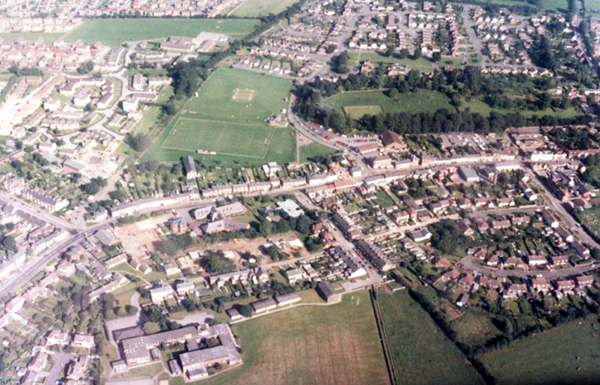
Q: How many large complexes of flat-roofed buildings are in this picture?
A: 1